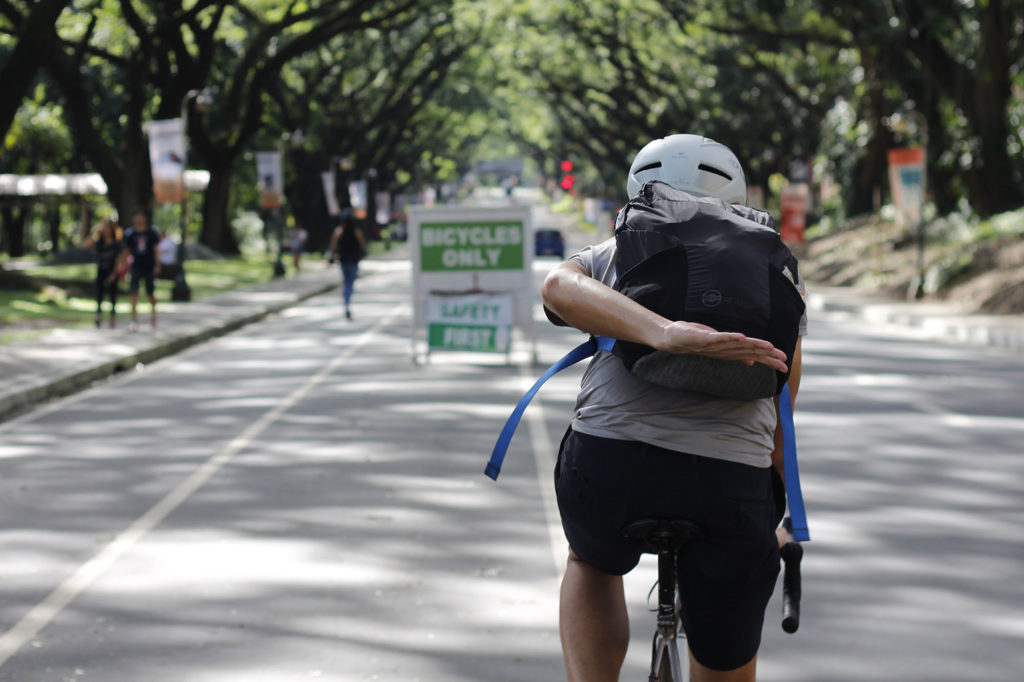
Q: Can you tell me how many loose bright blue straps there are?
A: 2